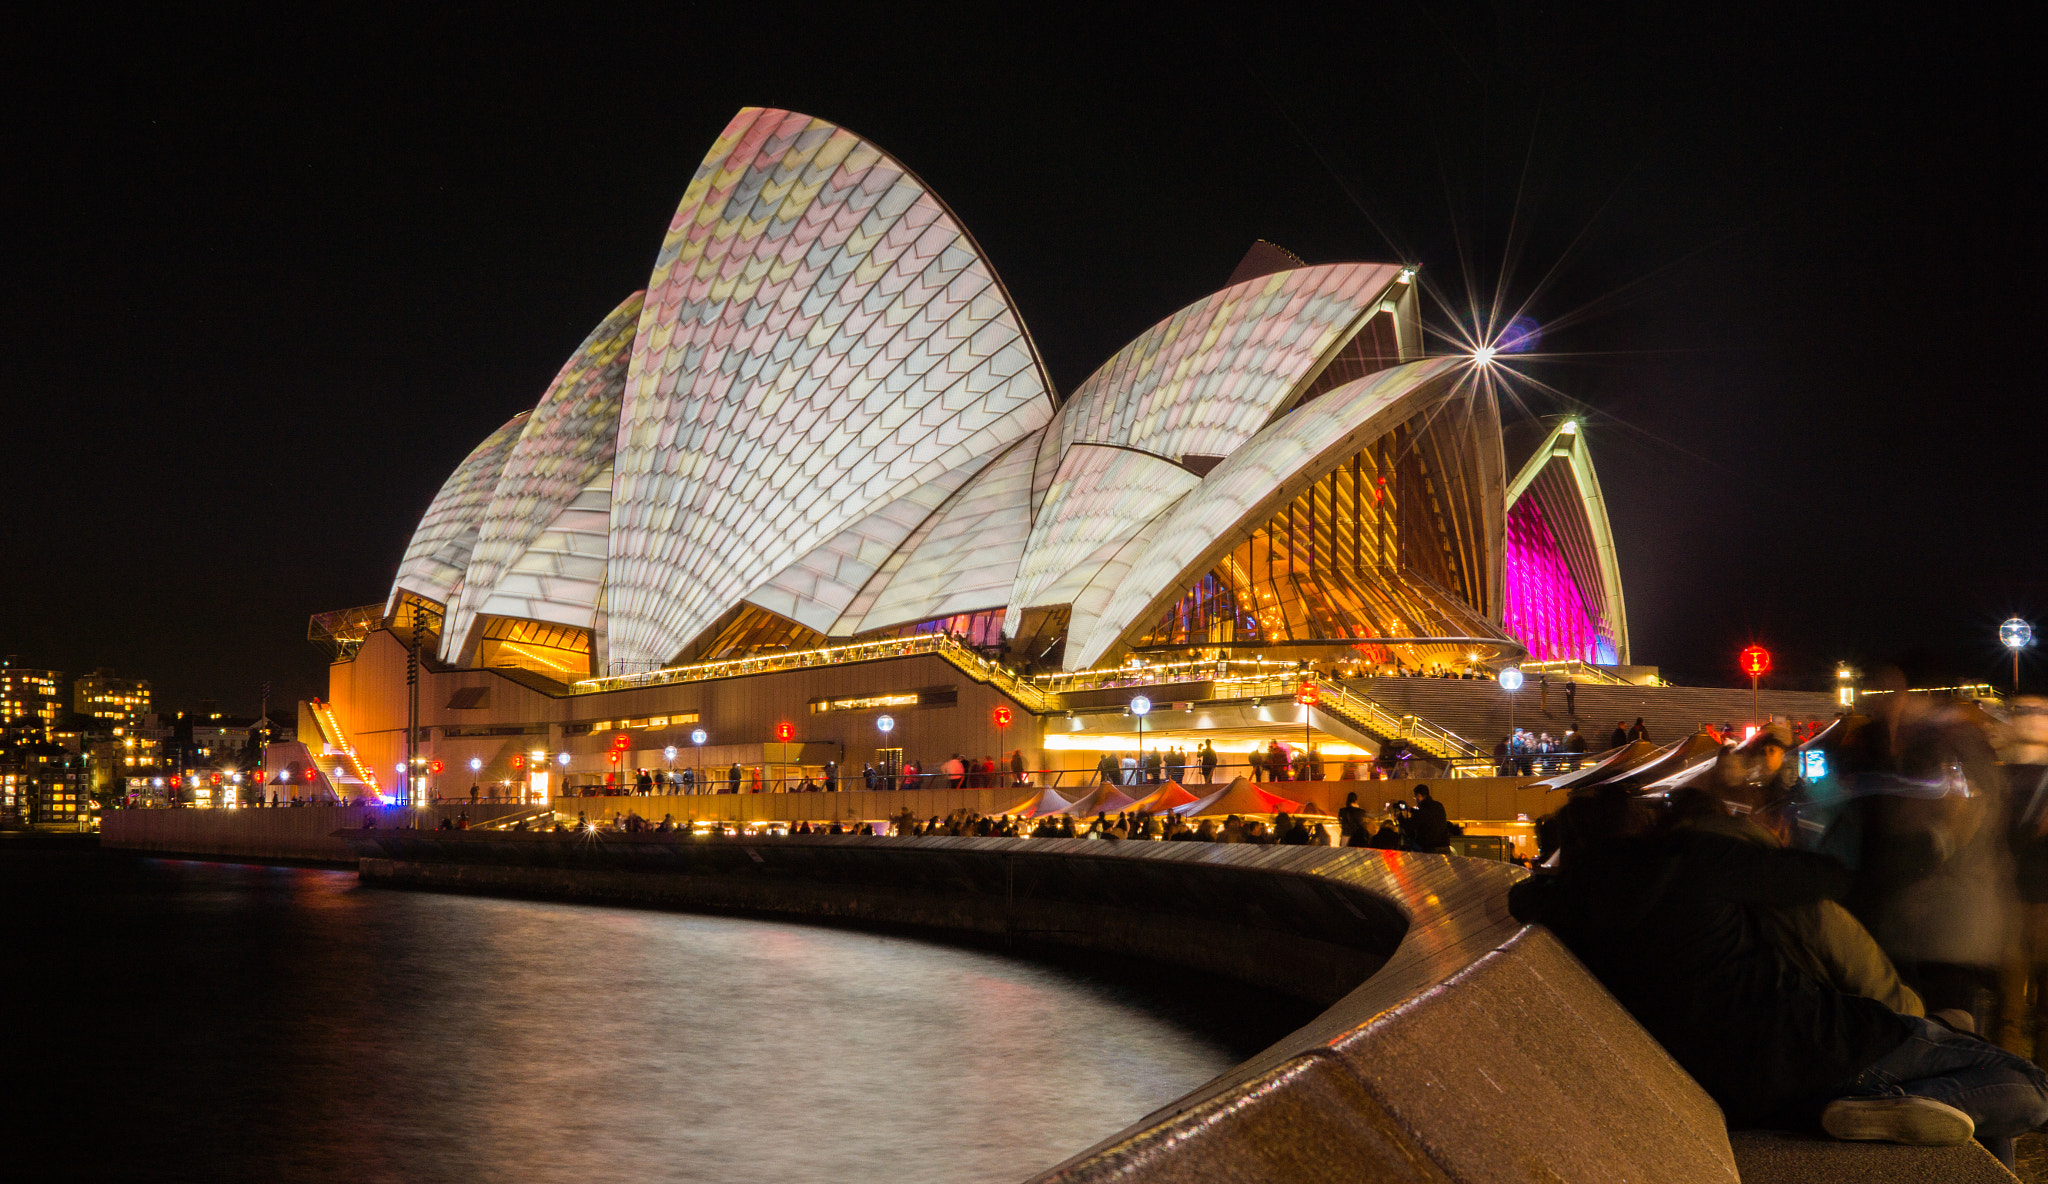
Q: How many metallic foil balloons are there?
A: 0